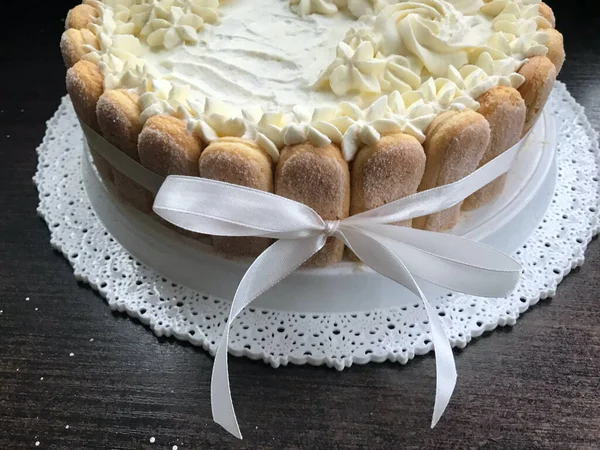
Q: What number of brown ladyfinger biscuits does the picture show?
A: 14